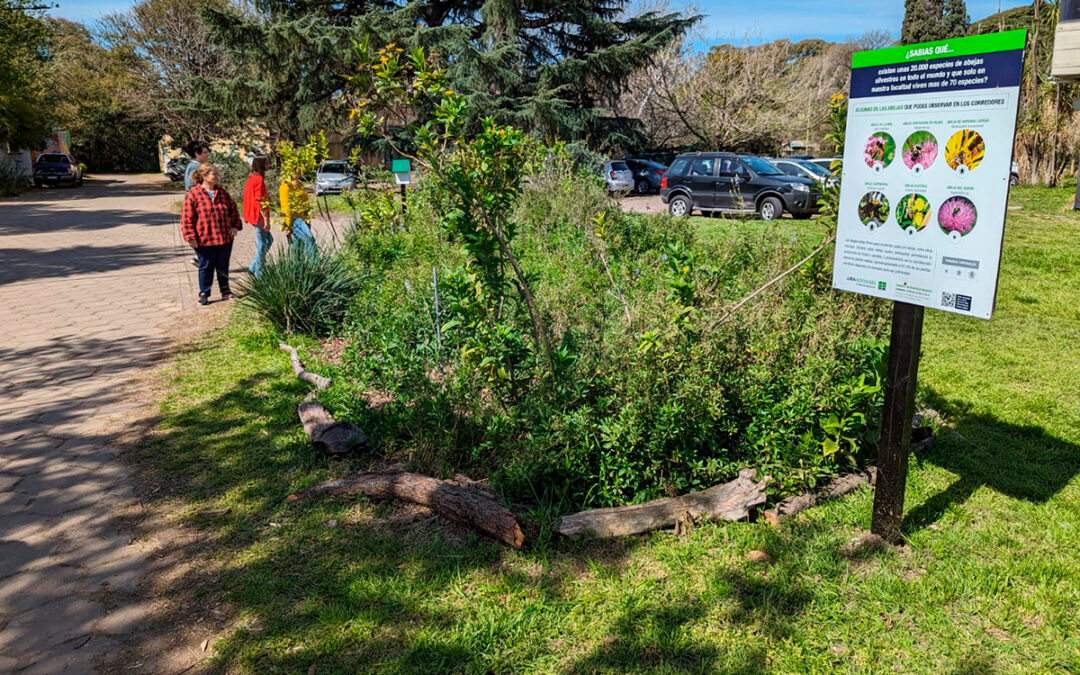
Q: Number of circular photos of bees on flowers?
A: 6